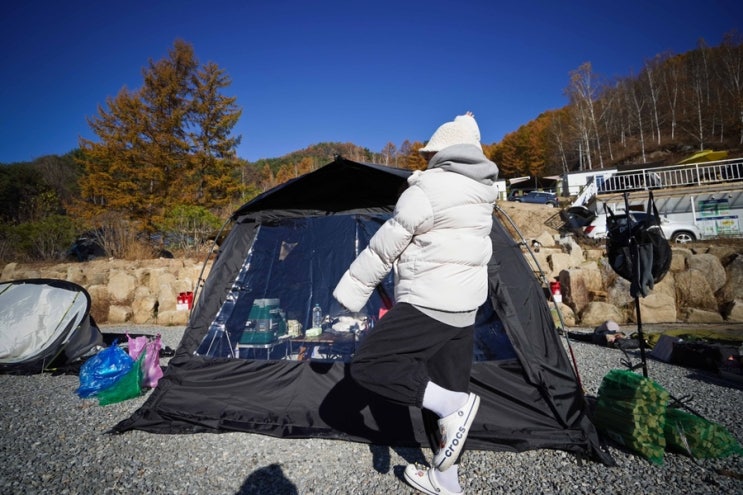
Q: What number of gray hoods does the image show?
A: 1